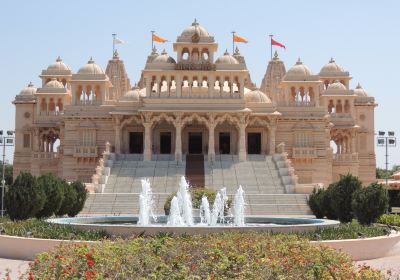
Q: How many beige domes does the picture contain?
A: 13